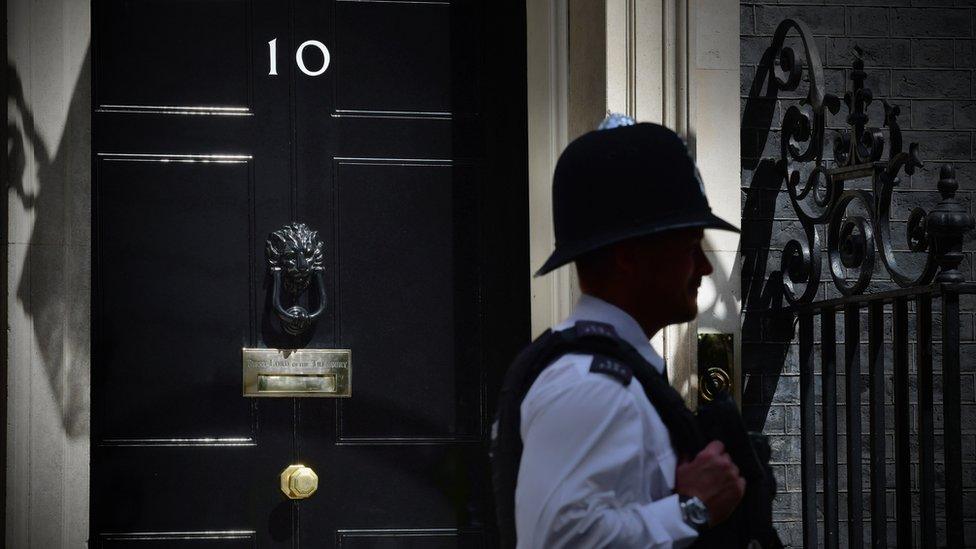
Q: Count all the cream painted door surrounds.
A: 2